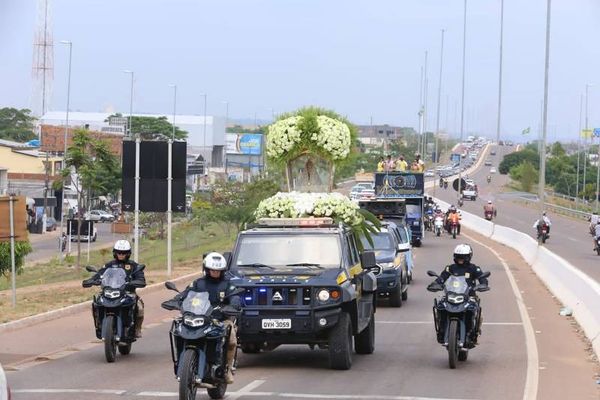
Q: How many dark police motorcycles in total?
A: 3